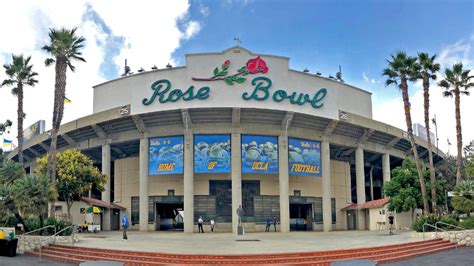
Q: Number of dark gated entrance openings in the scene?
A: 2